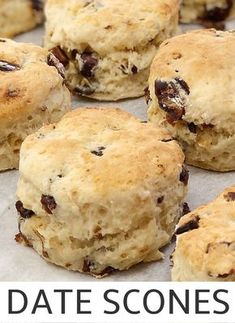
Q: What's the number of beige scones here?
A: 7